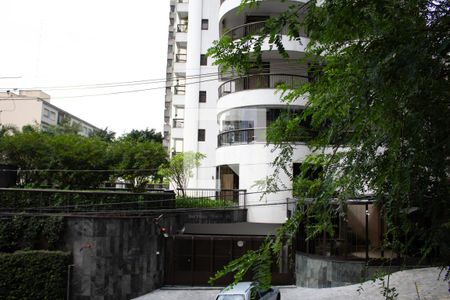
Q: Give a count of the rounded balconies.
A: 4